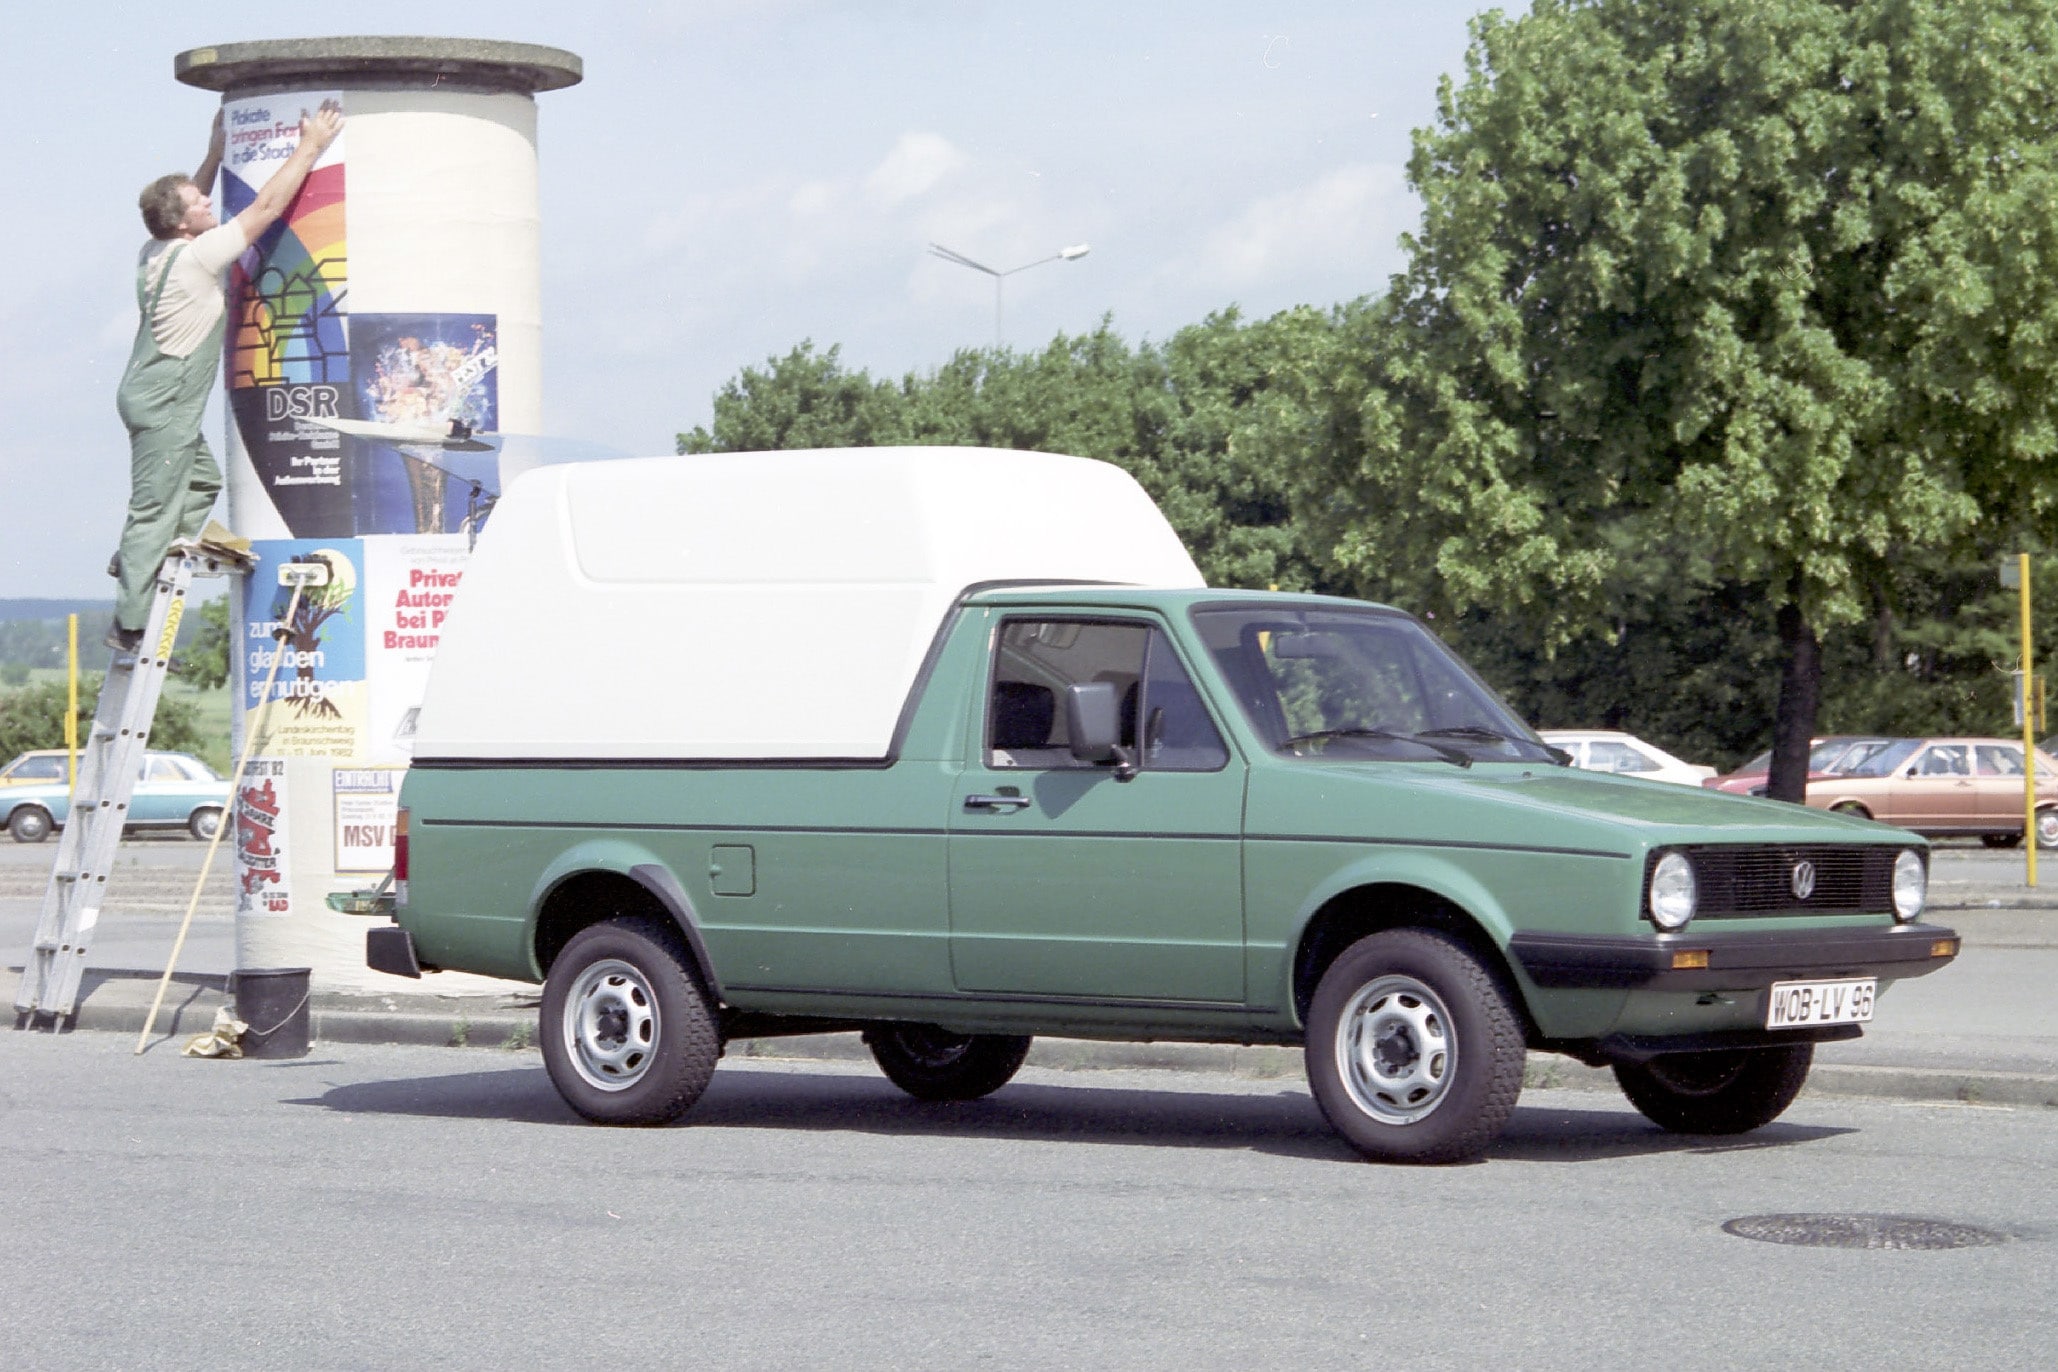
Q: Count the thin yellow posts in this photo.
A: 2